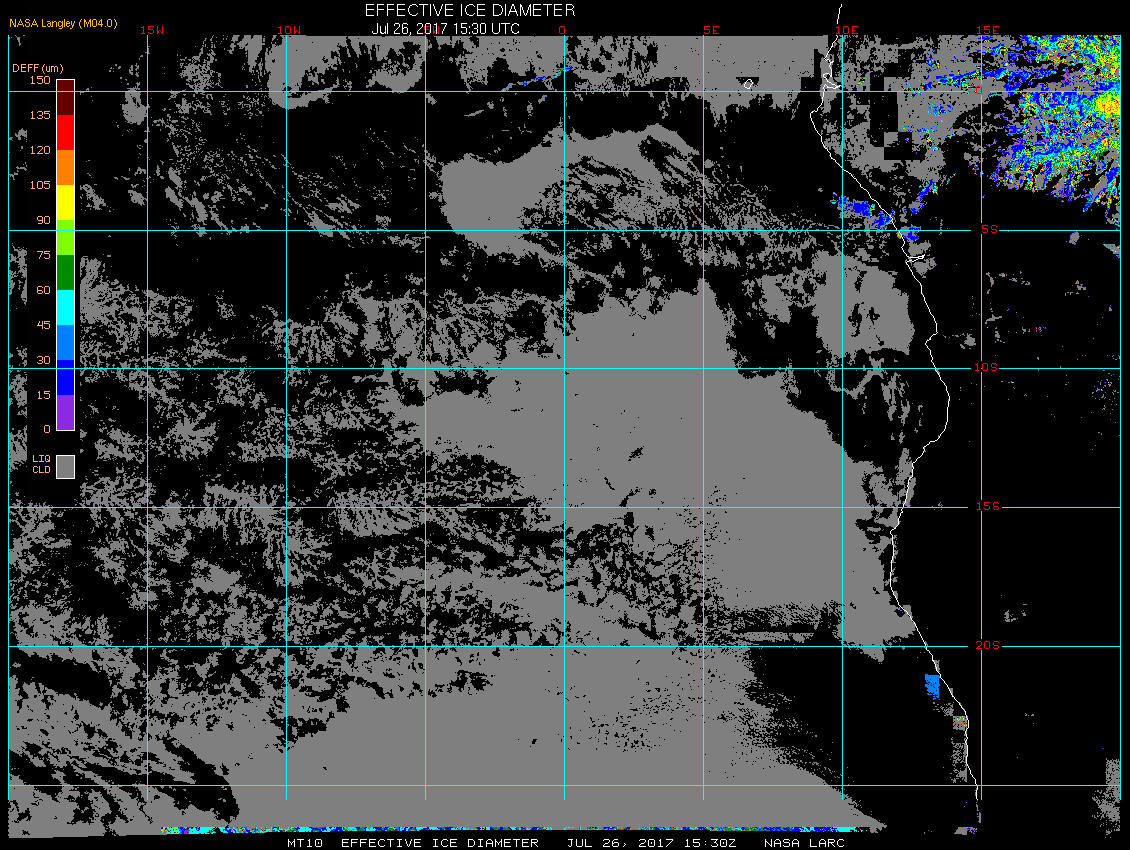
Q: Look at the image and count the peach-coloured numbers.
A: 11